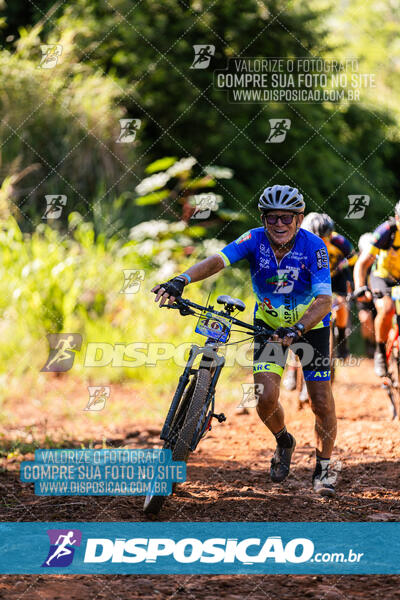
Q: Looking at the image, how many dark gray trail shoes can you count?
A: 2